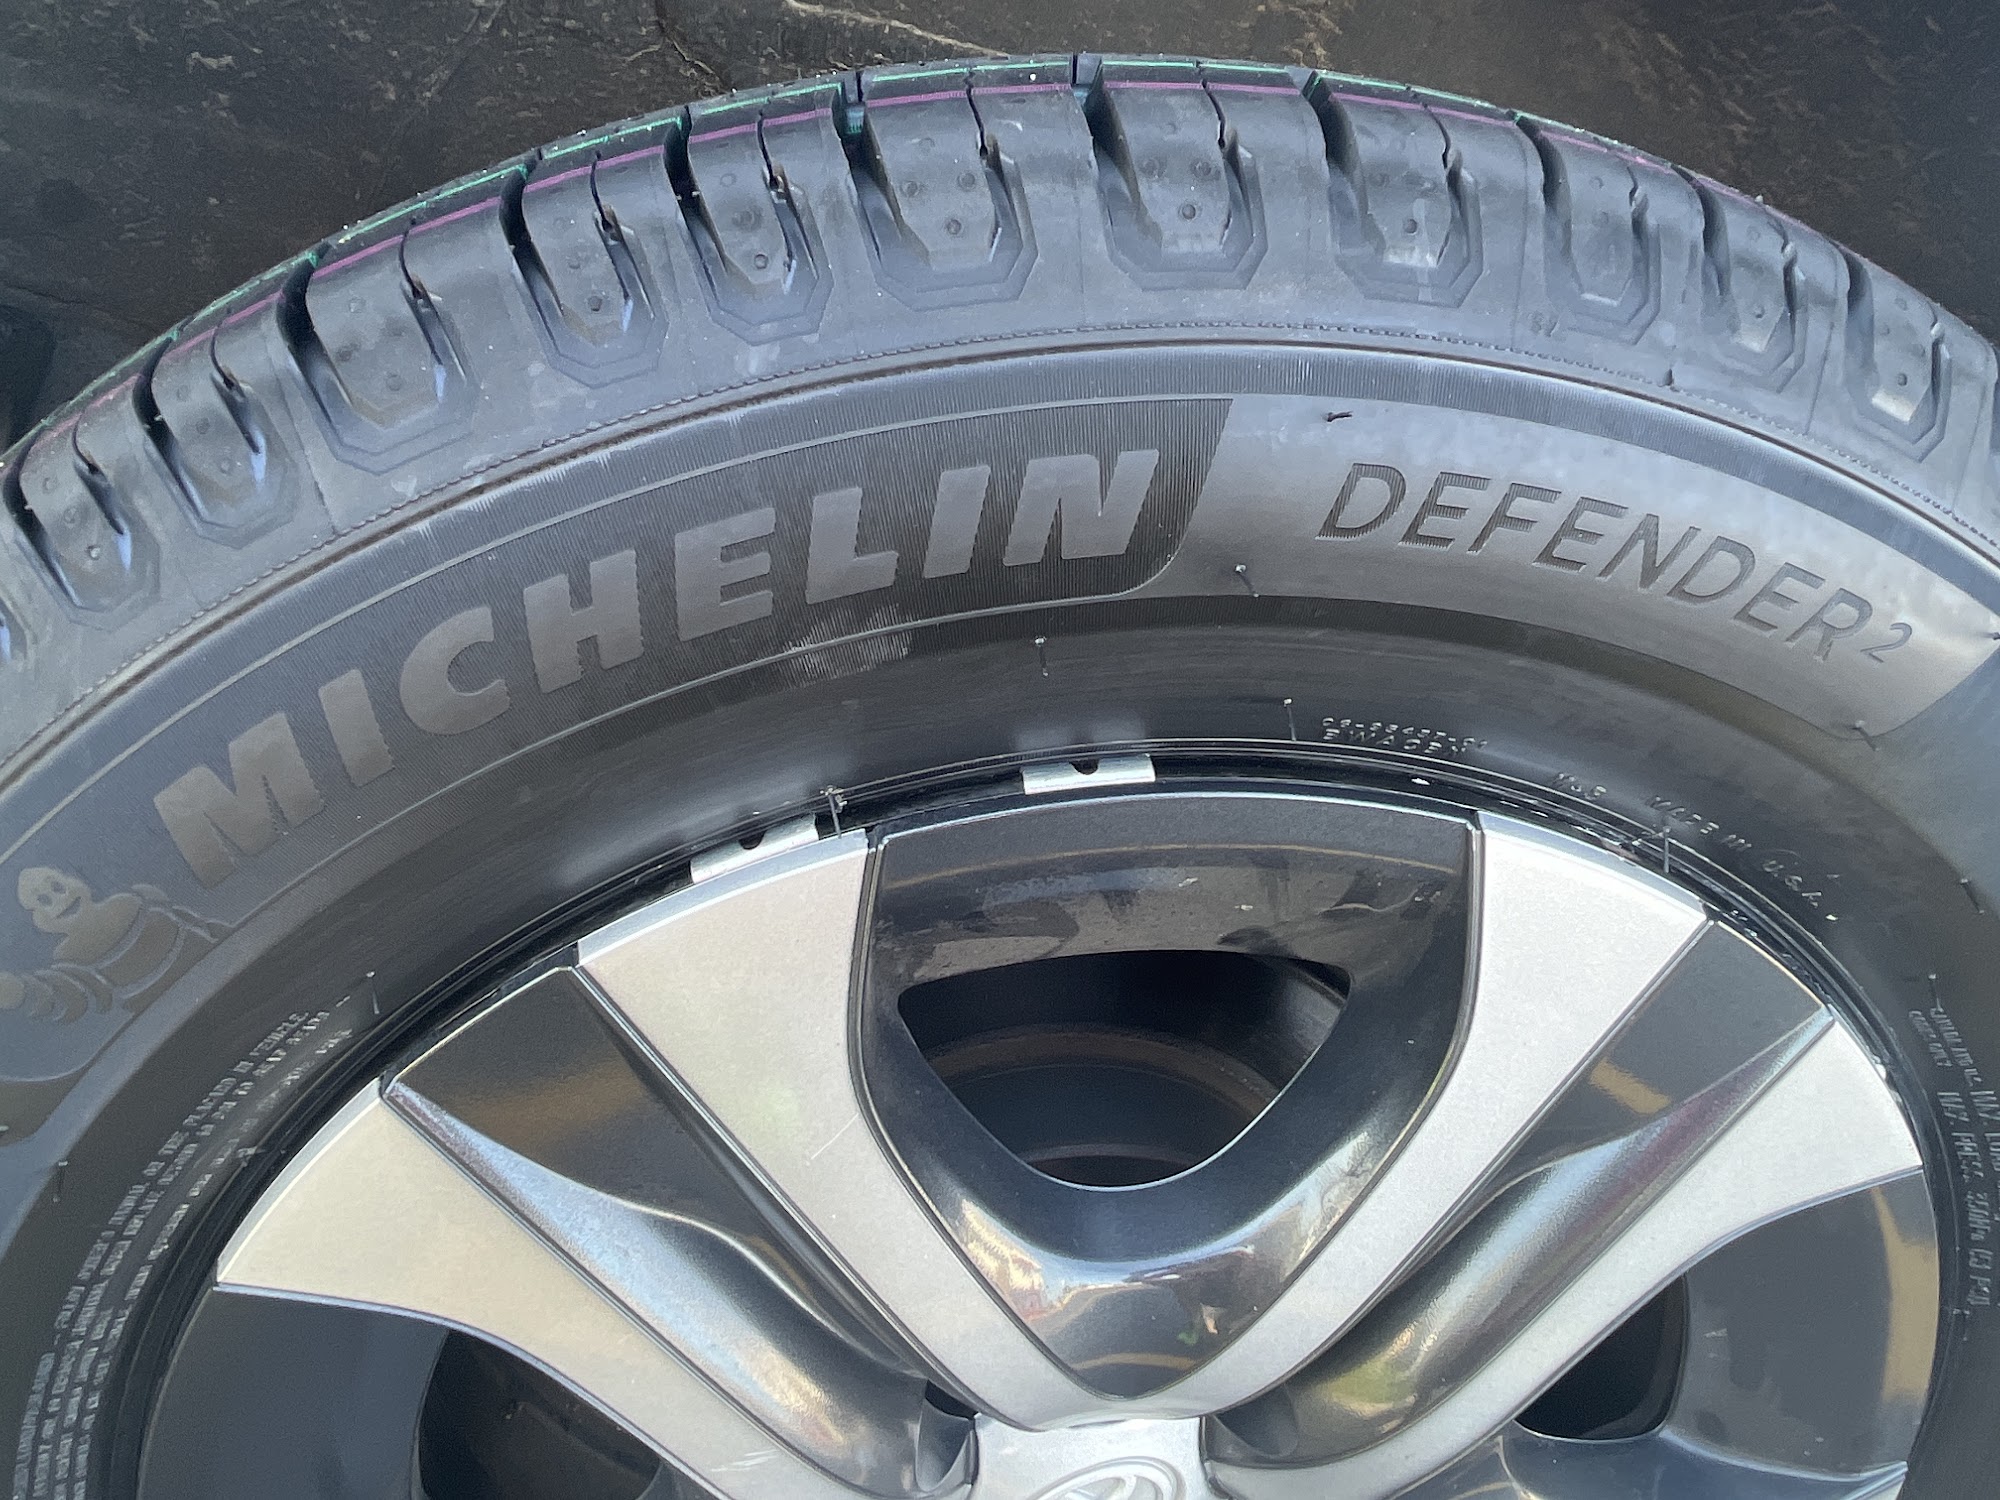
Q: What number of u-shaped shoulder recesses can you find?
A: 11